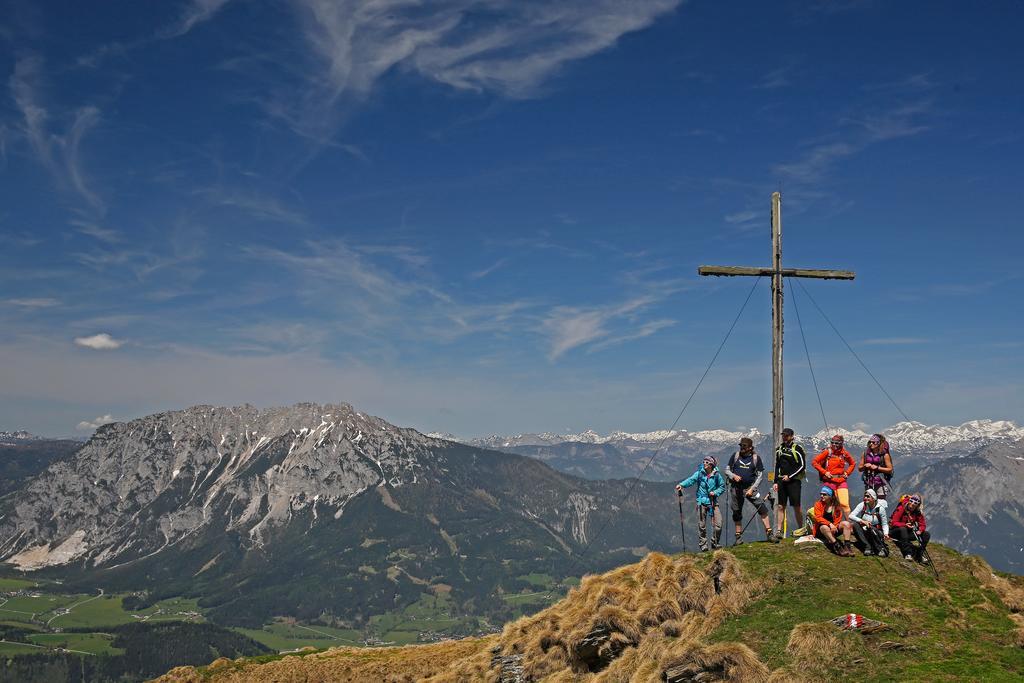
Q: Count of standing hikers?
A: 5